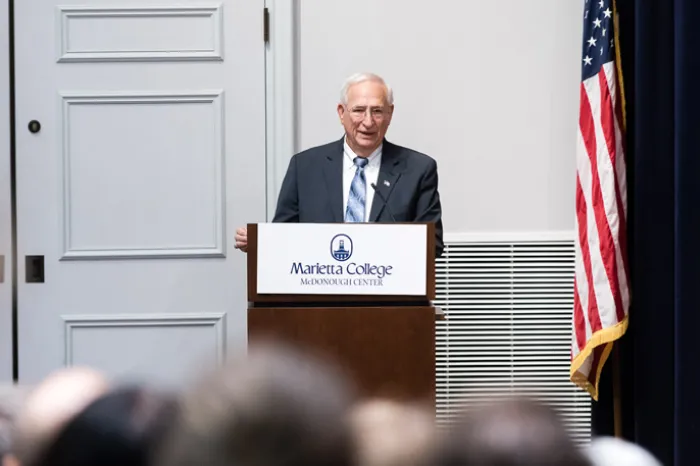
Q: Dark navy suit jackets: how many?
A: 1